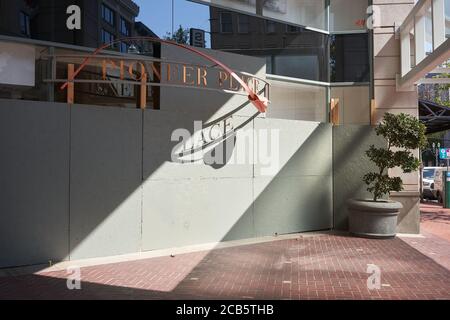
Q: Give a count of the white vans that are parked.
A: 1